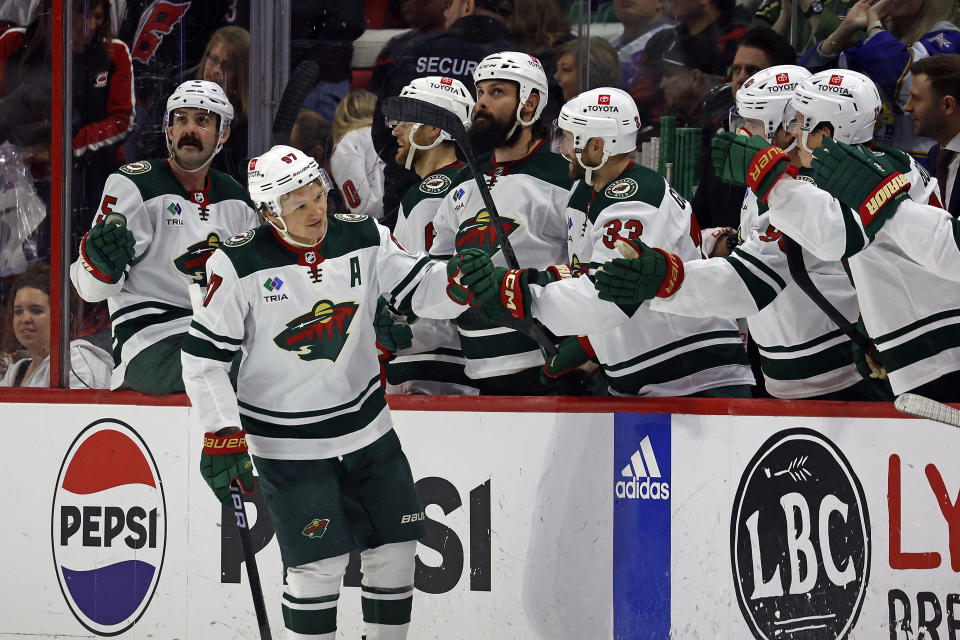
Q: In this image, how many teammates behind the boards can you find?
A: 6